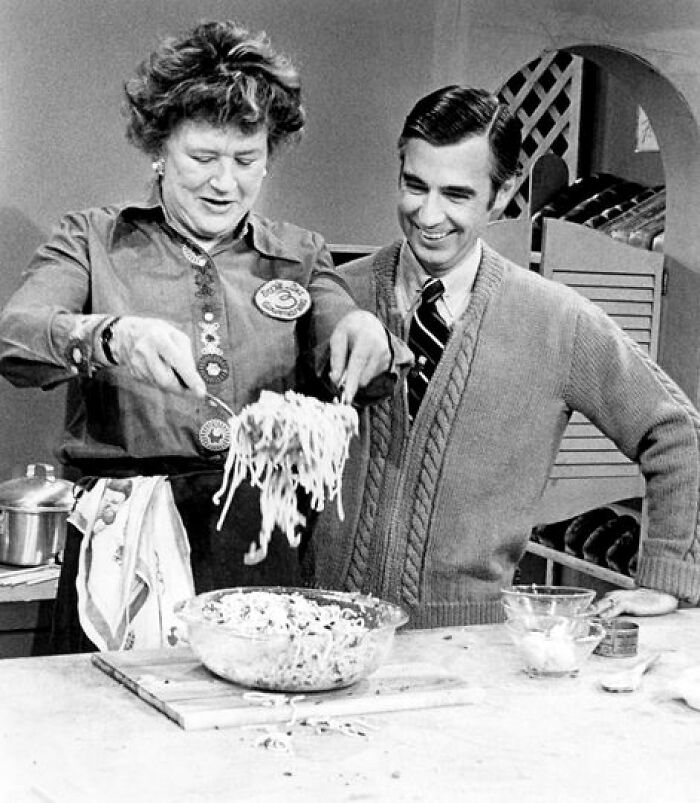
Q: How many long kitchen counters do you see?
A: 1